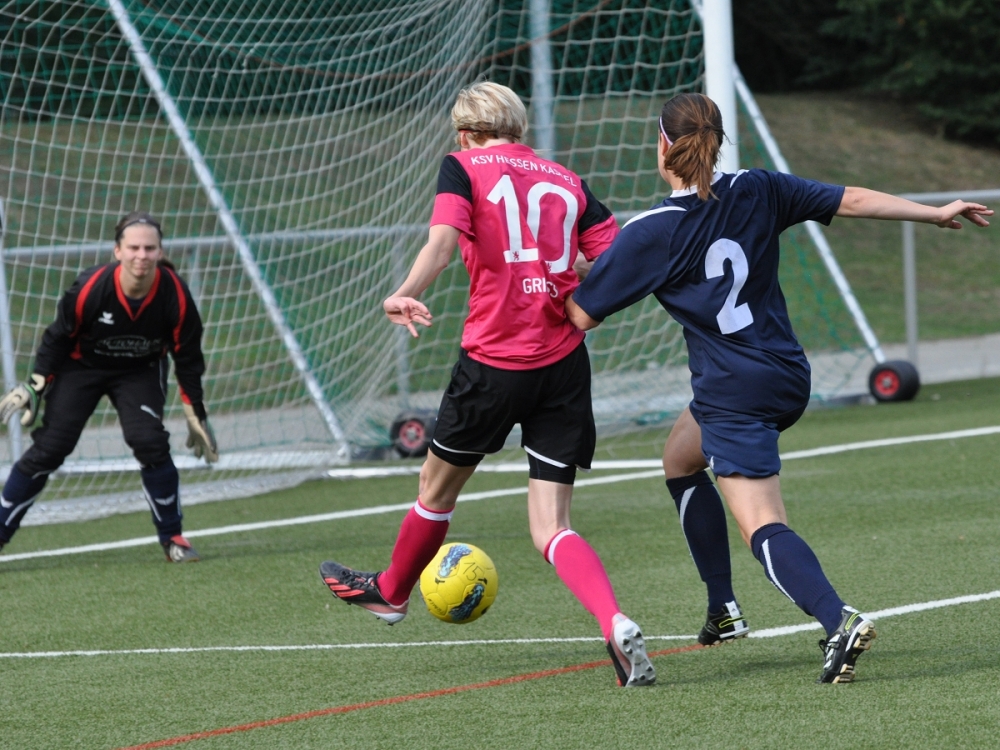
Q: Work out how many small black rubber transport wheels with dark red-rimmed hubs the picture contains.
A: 2